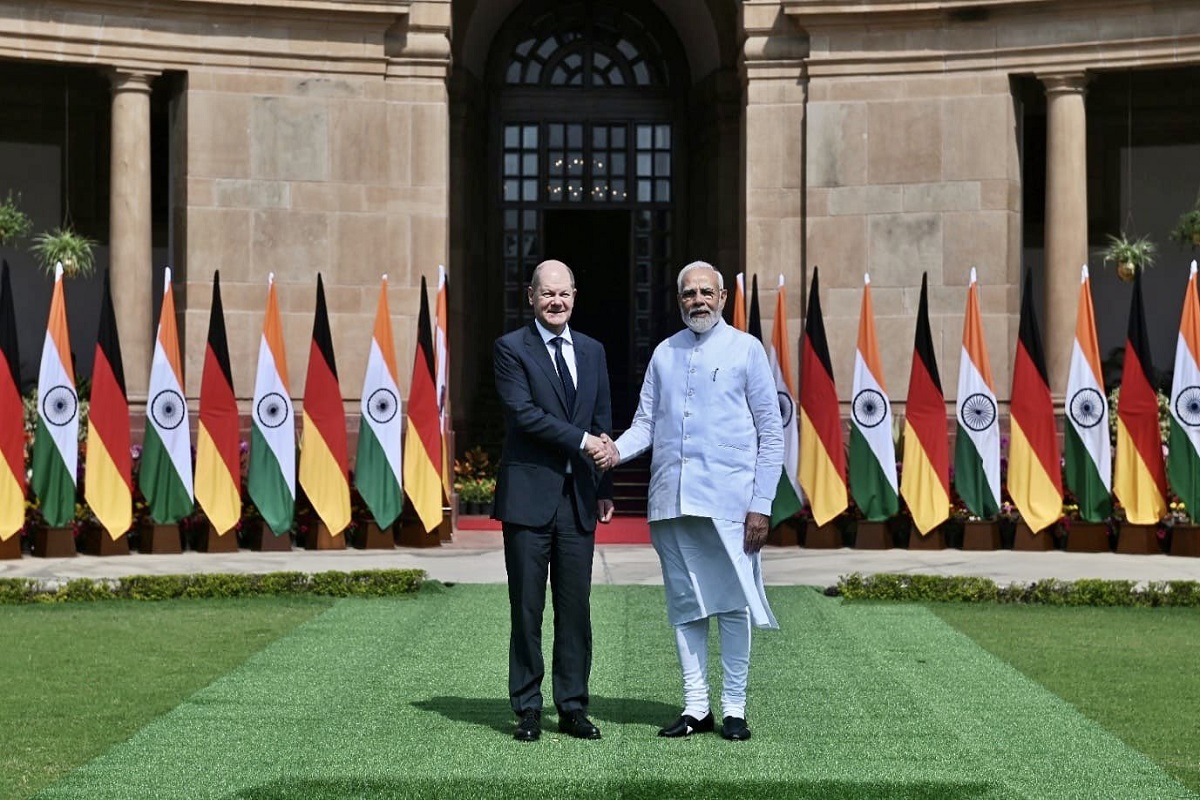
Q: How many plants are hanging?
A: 4